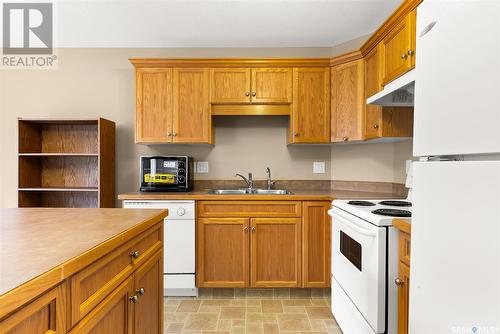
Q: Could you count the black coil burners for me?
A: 3